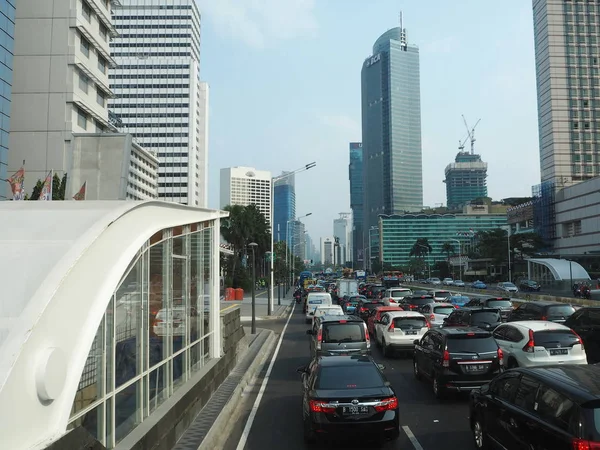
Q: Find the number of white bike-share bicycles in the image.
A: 0